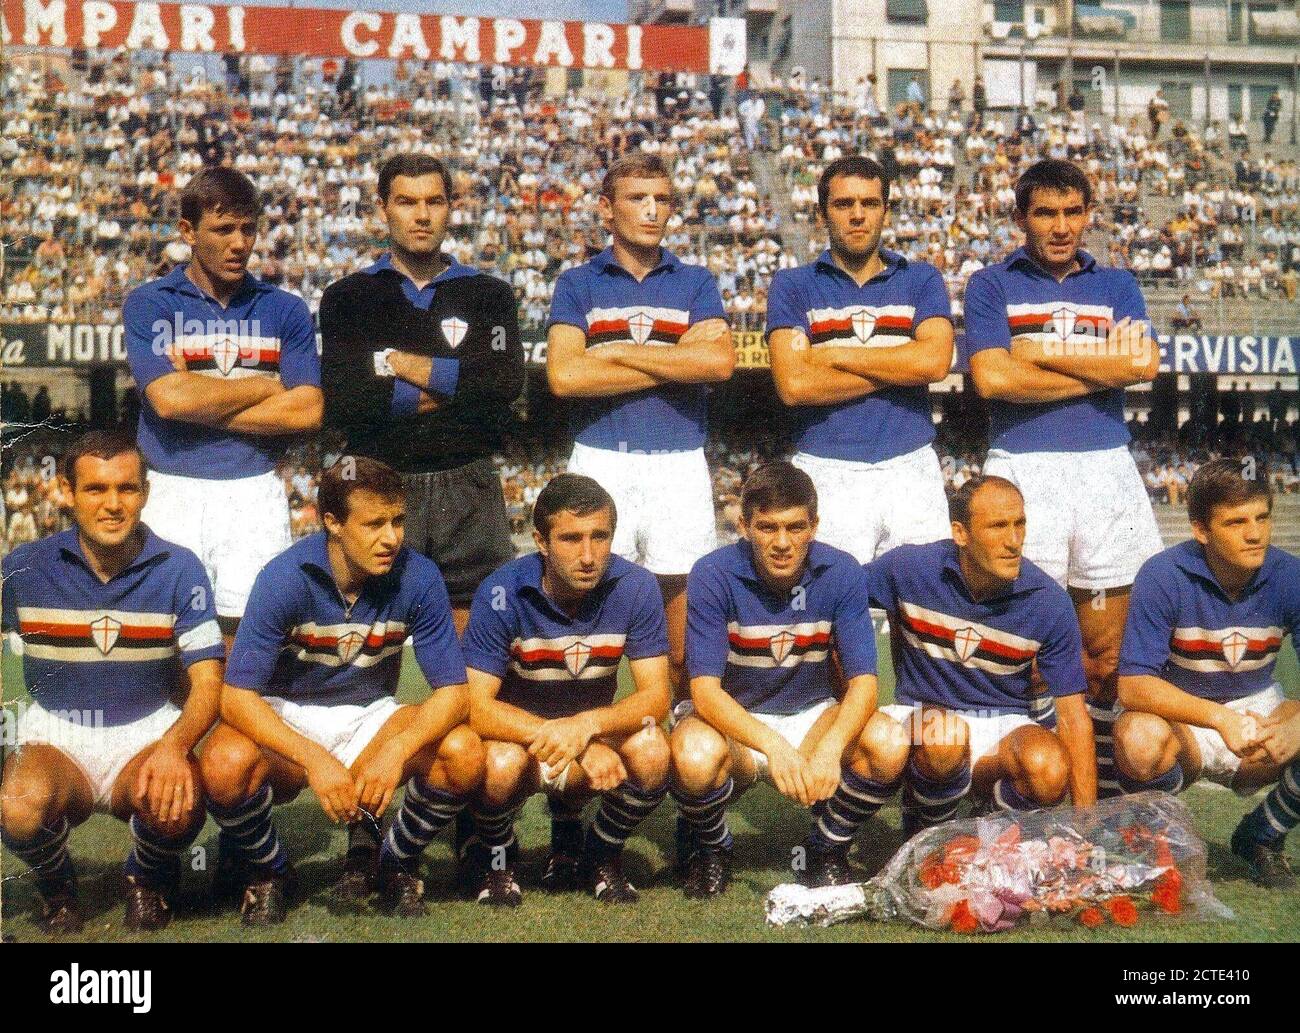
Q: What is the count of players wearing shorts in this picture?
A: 11